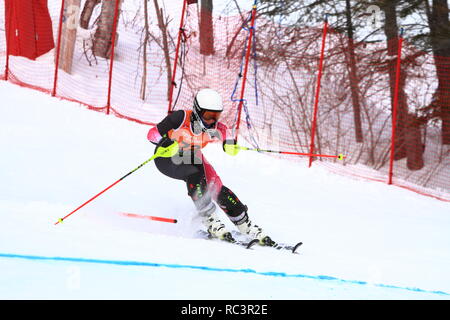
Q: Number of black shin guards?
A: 2